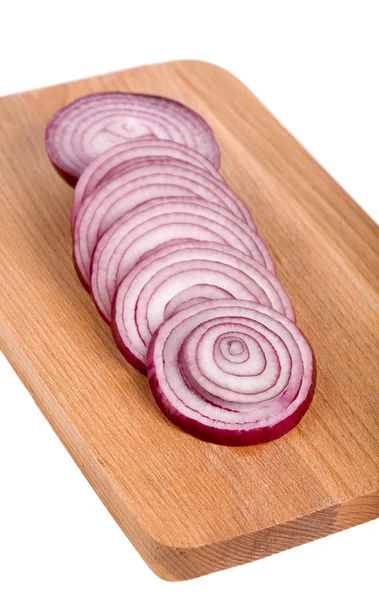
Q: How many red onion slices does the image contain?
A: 6